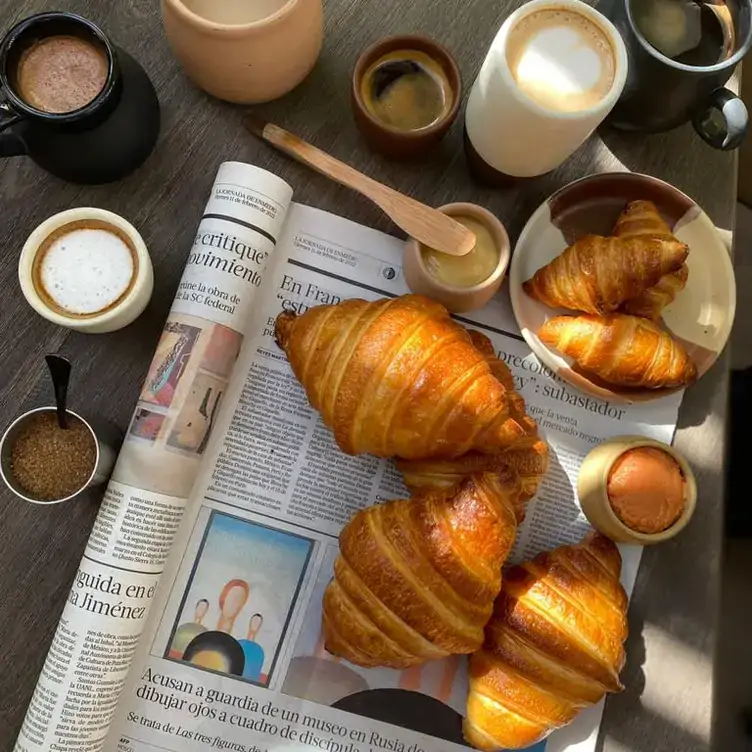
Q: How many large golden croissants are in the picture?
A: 4